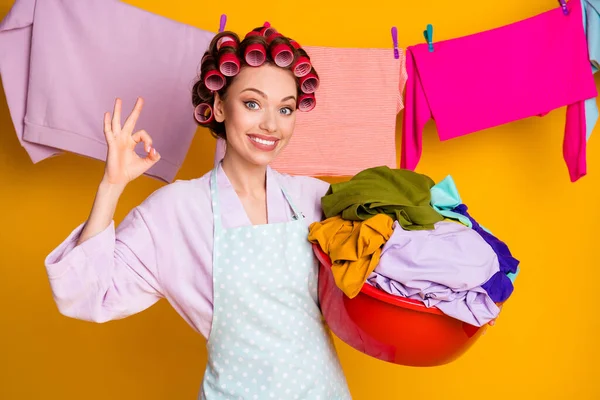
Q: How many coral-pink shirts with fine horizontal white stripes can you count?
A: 1